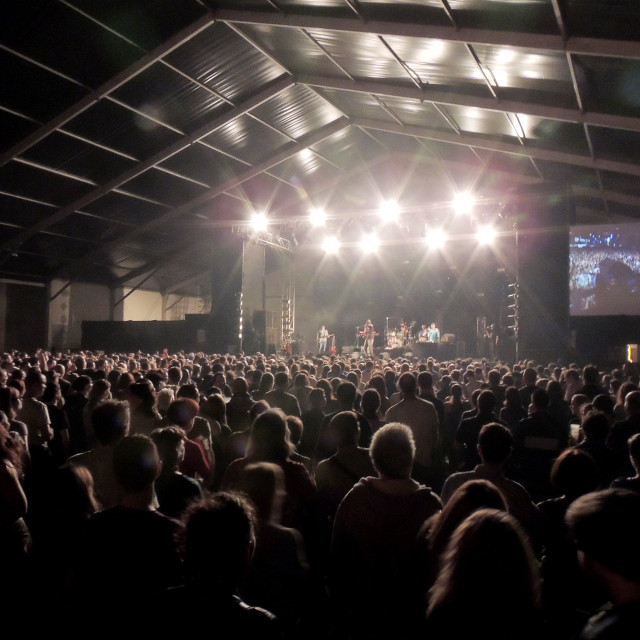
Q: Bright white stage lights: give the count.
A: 8